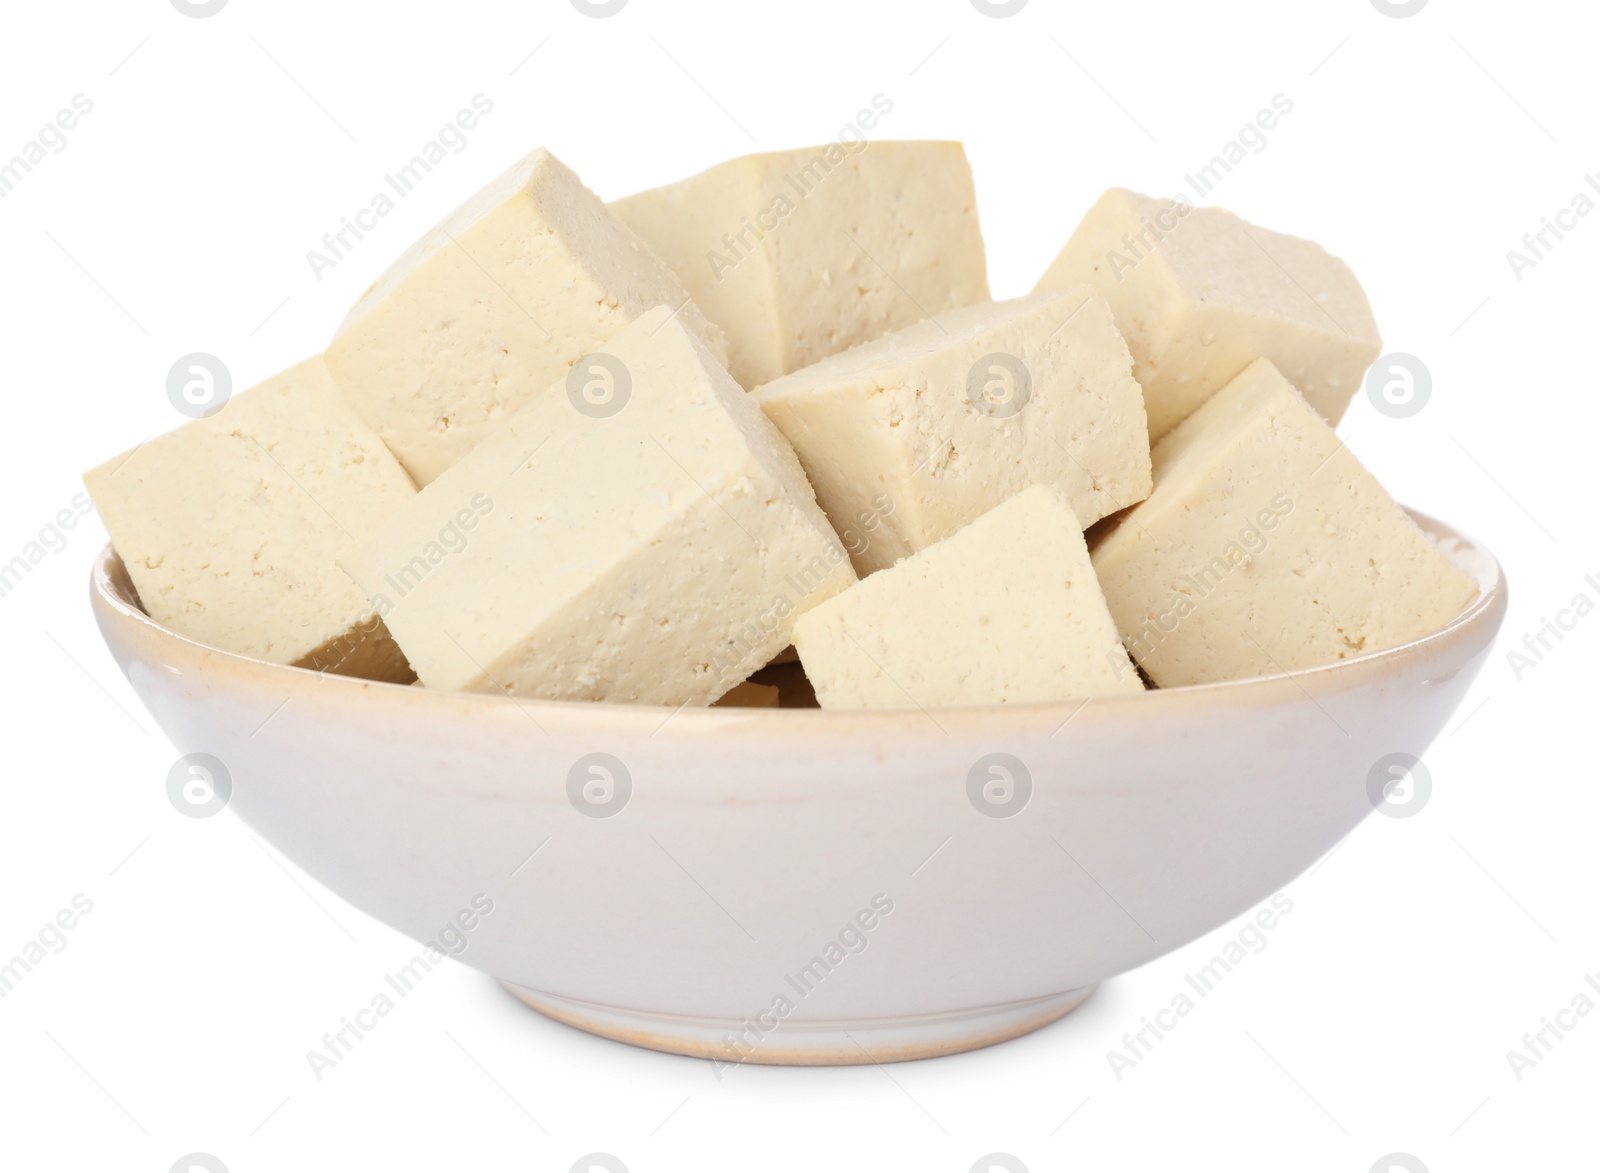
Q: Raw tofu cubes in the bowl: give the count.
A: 8